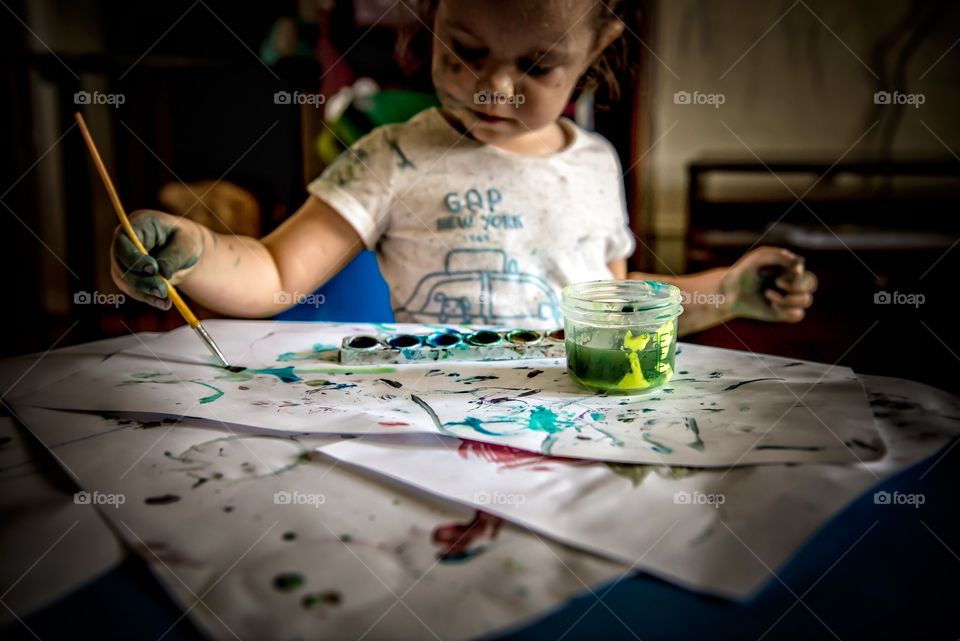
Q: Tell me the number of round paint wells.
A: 6